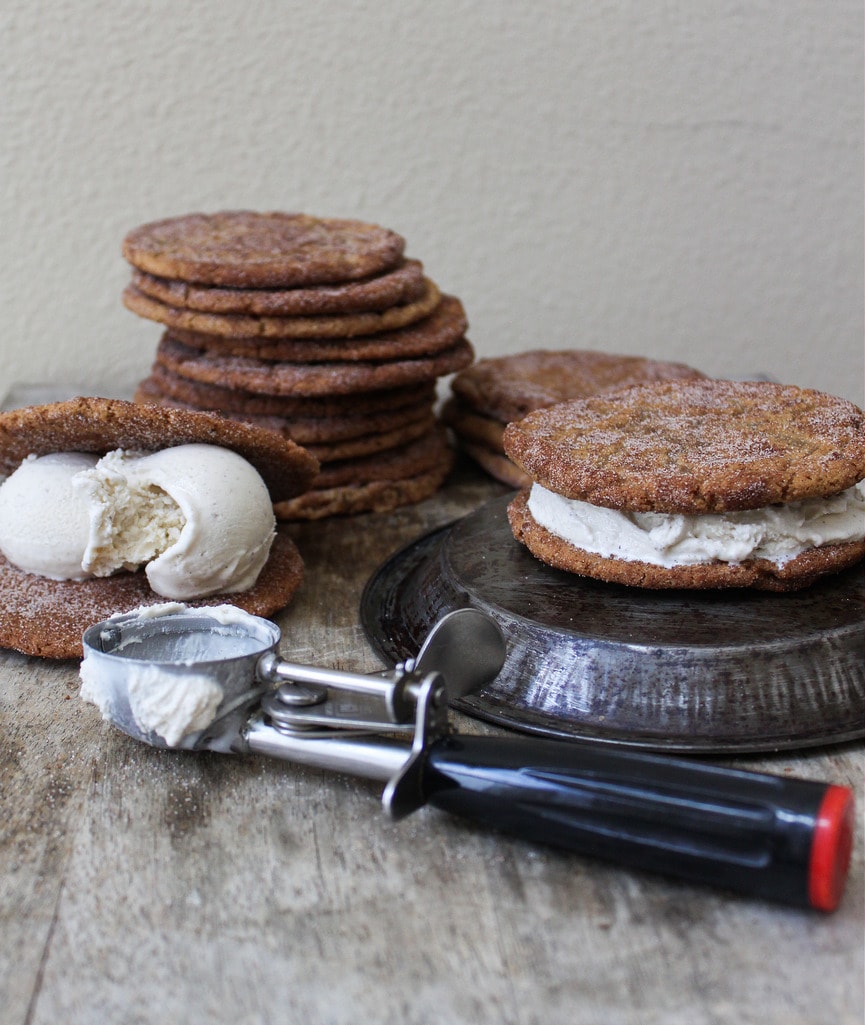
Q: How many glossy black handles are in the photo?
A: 1